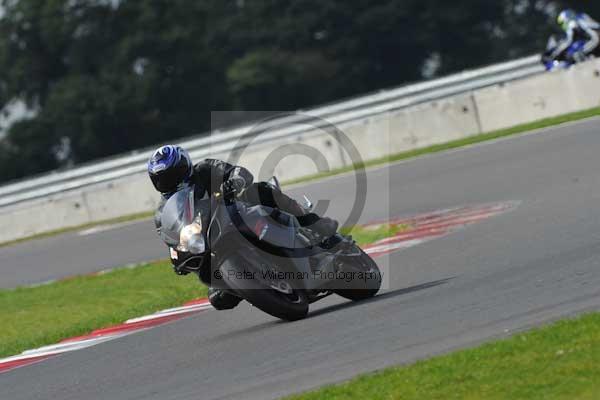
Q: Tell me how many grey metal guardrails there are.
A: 1